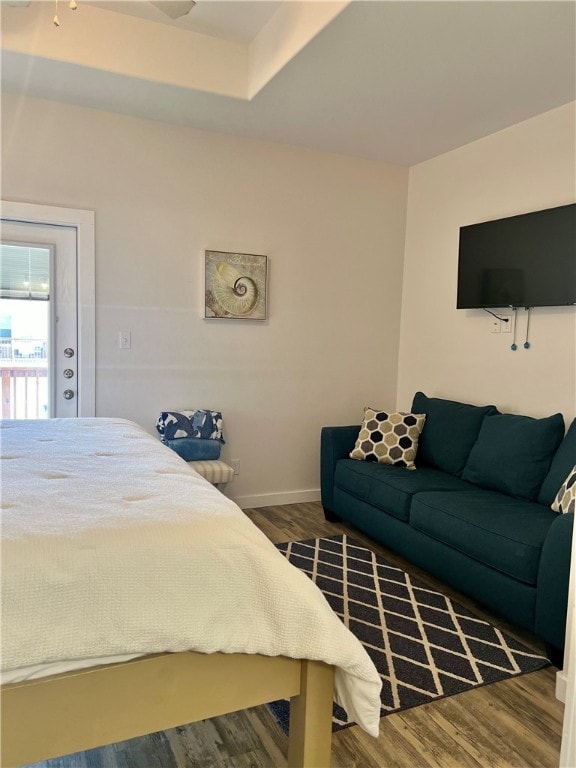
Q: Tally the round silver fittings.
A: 3